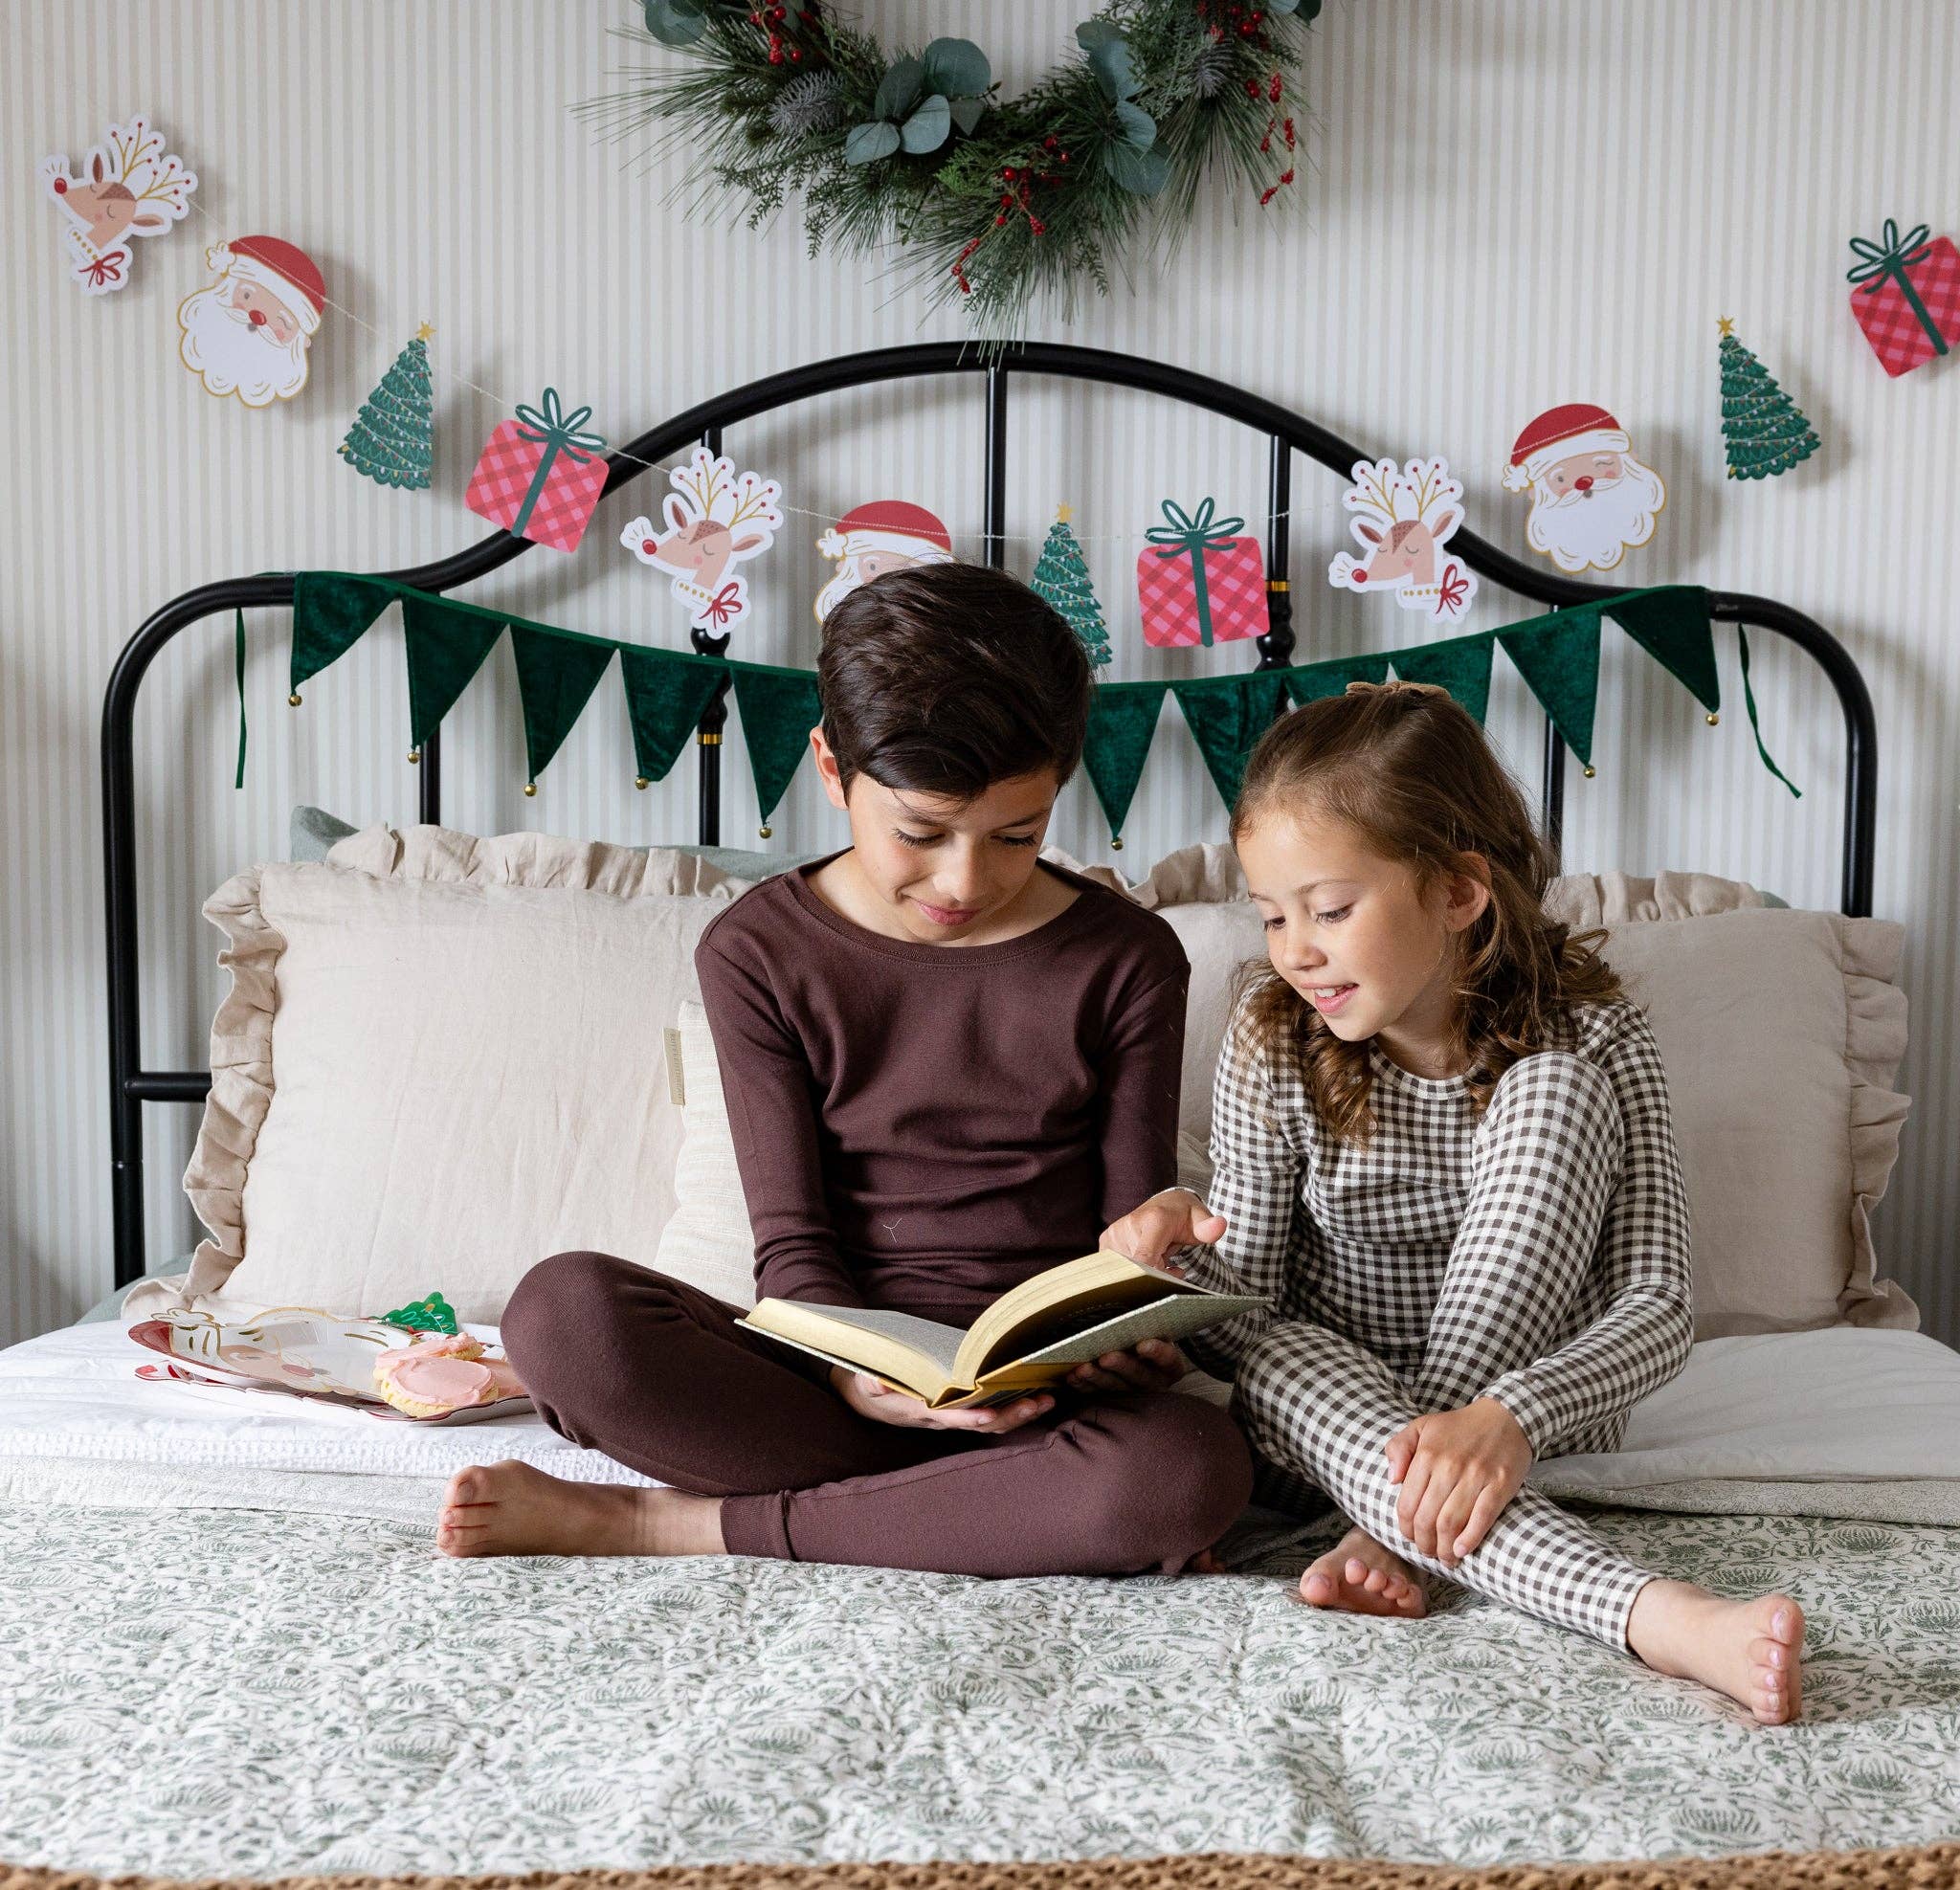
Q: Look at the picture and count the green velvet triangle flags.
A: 11